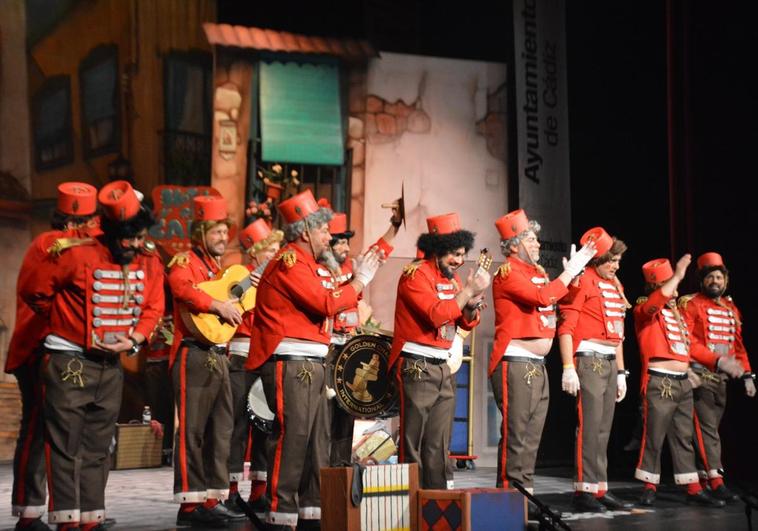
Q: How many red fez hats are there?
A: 11